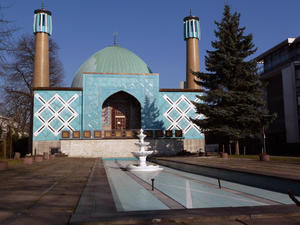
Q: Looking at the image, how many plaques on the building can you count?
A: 12